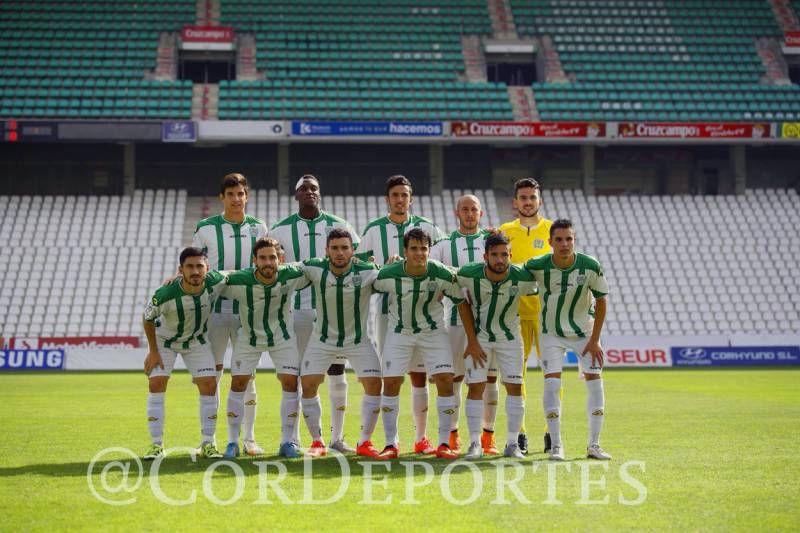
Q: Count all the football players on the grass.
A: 11